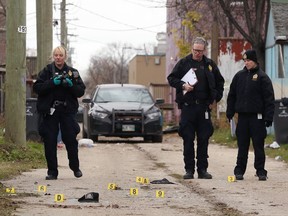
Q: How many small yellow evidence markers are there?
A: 9